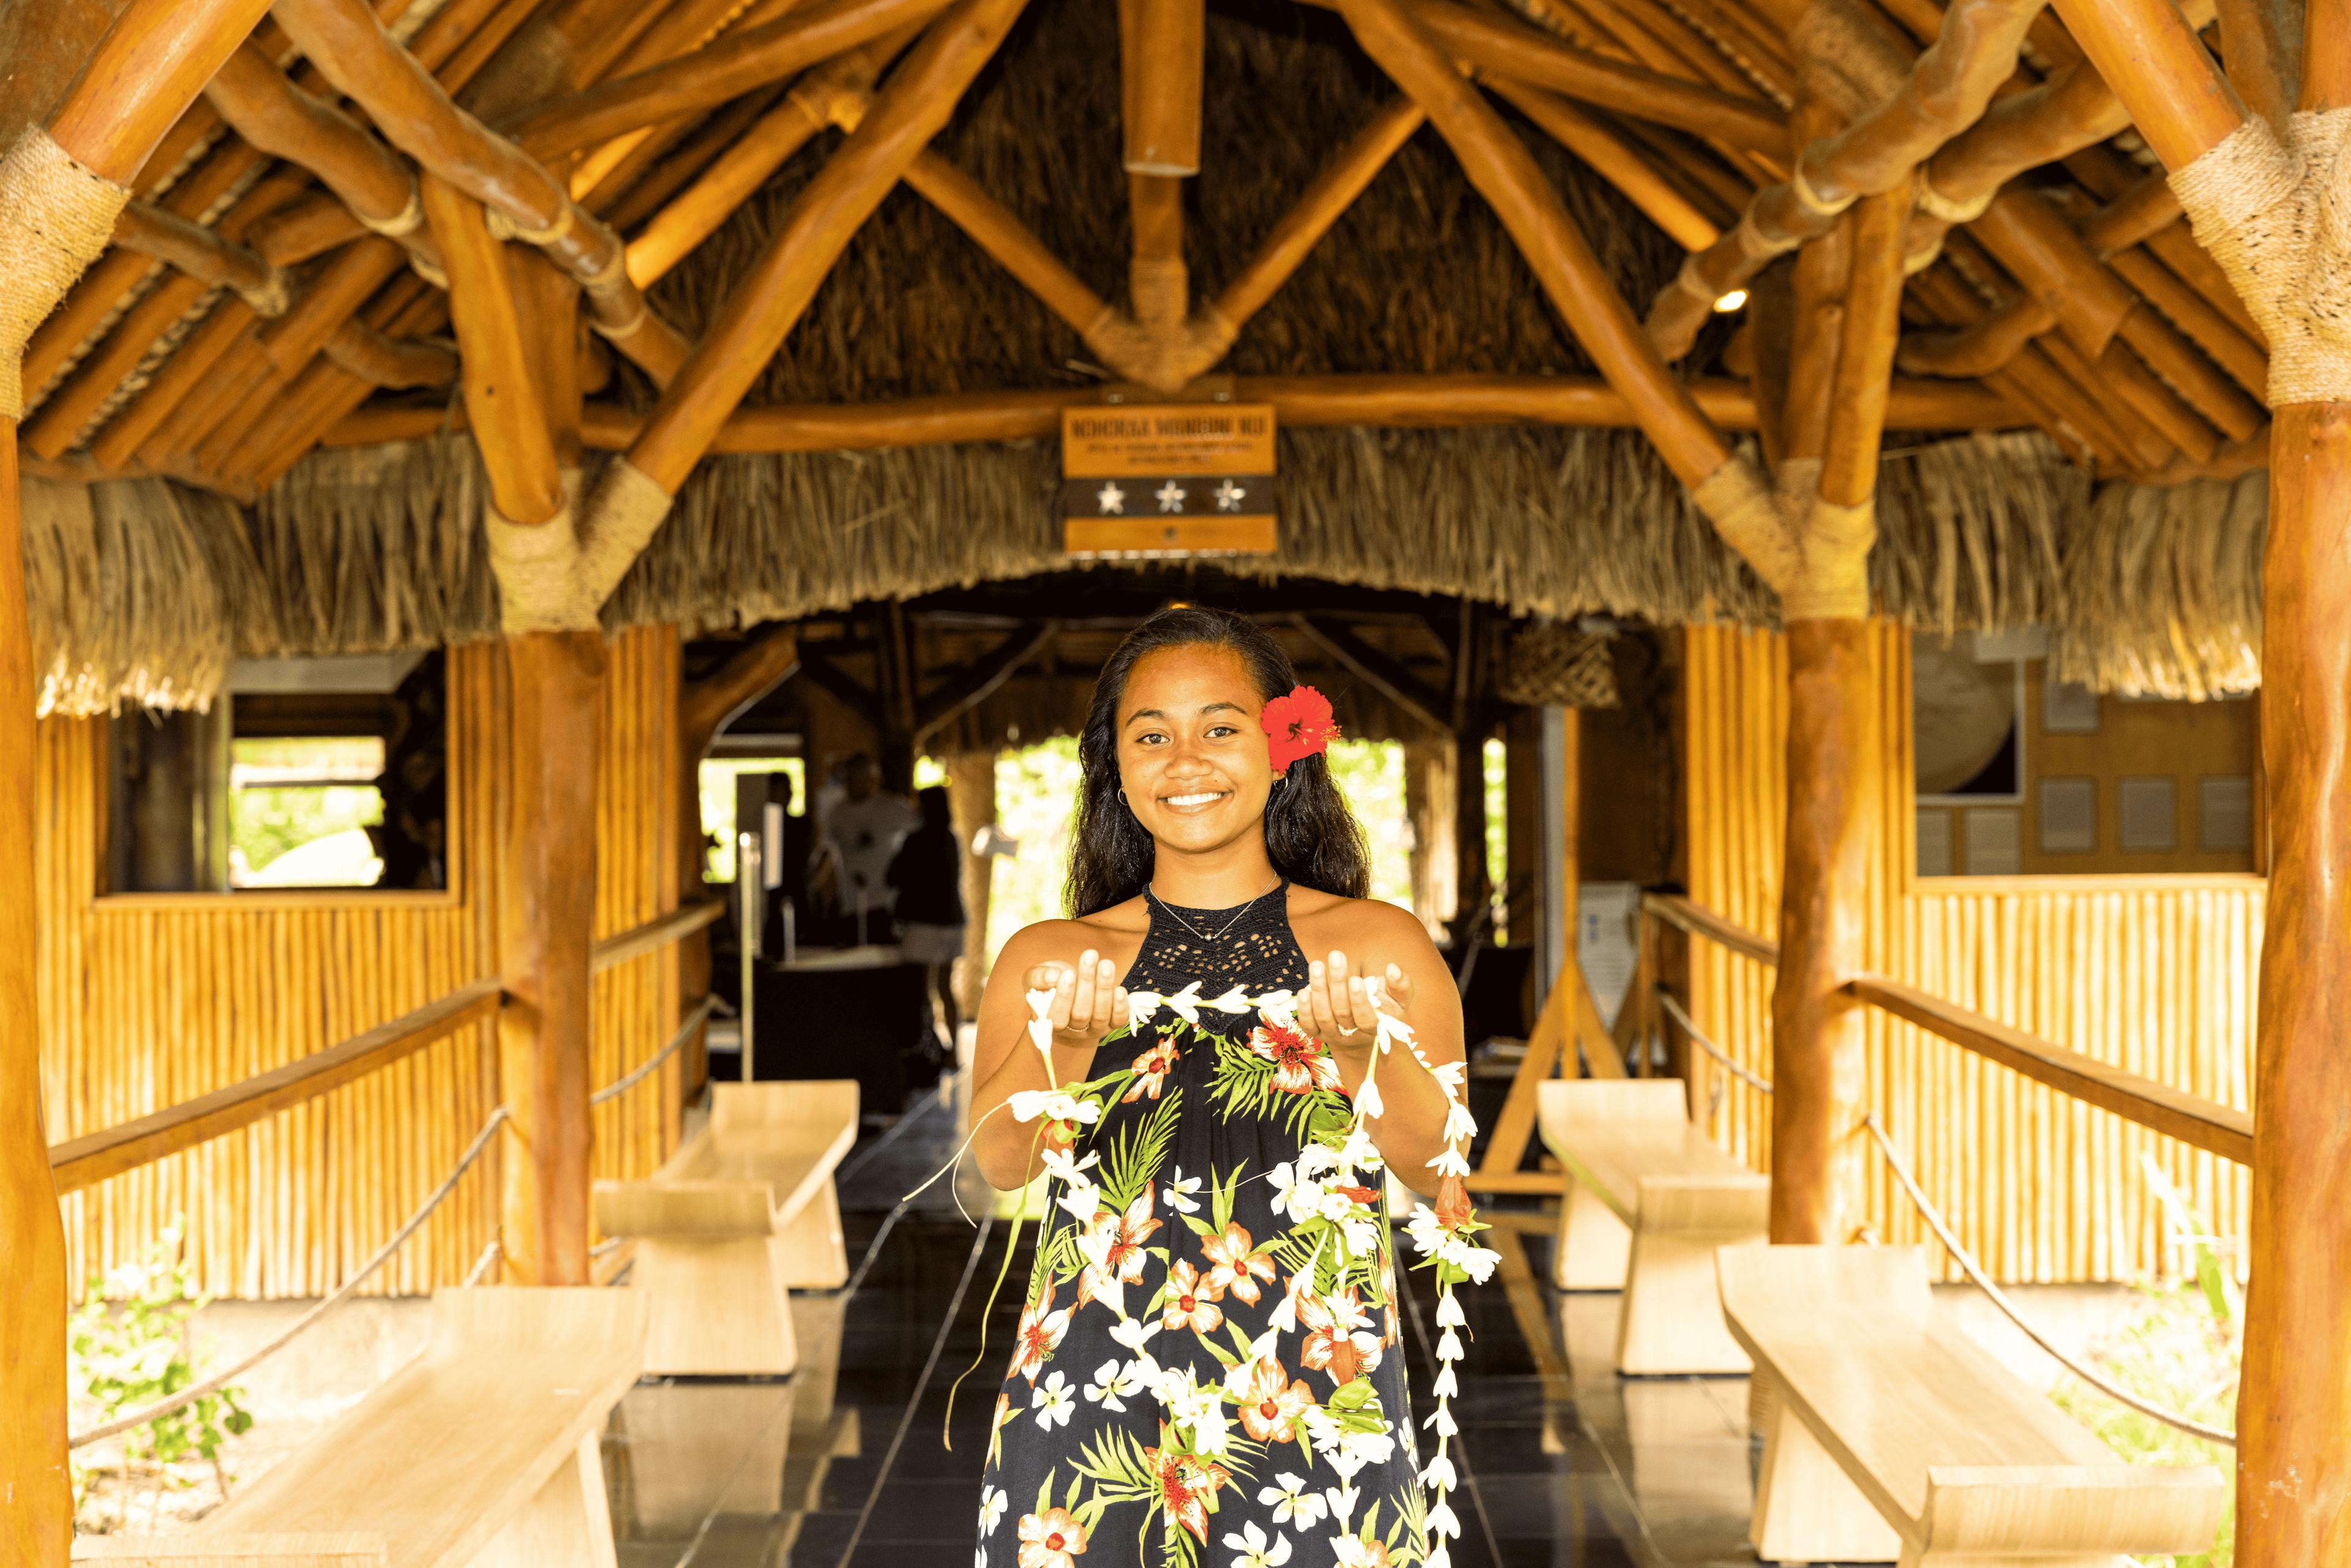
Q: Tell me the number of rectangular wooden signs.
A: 1